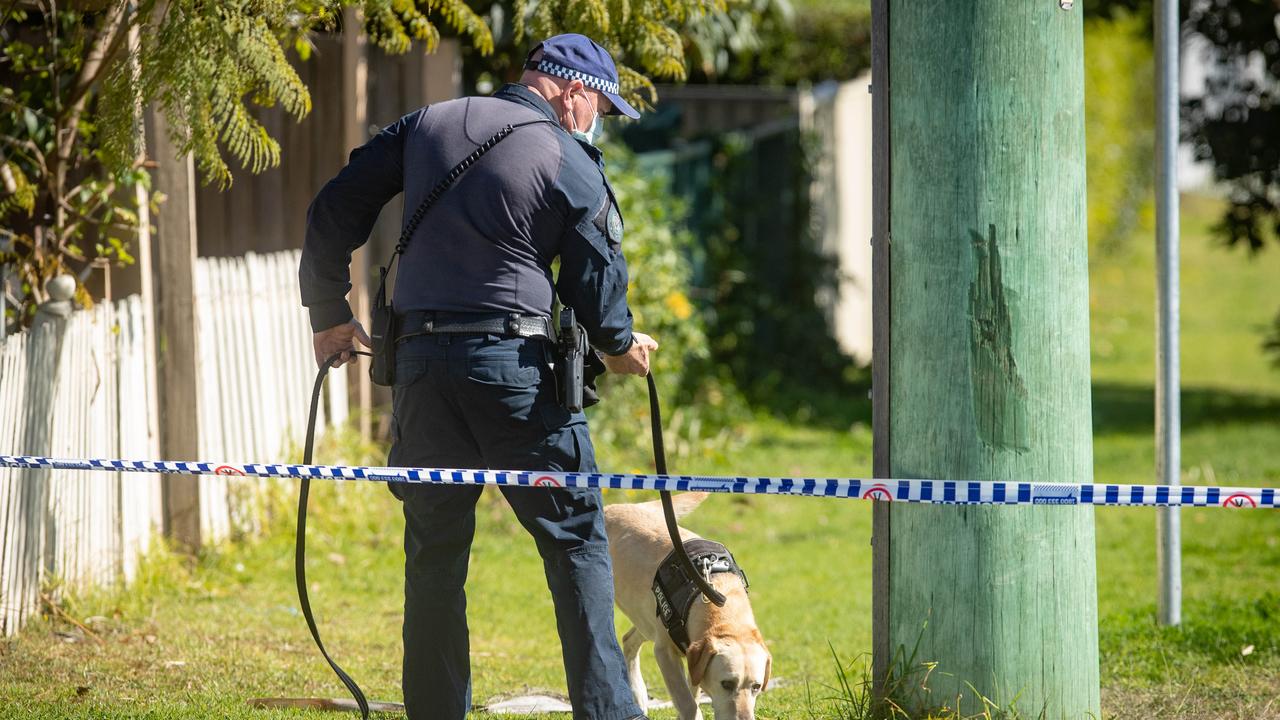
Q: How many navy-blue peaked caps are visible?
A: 1